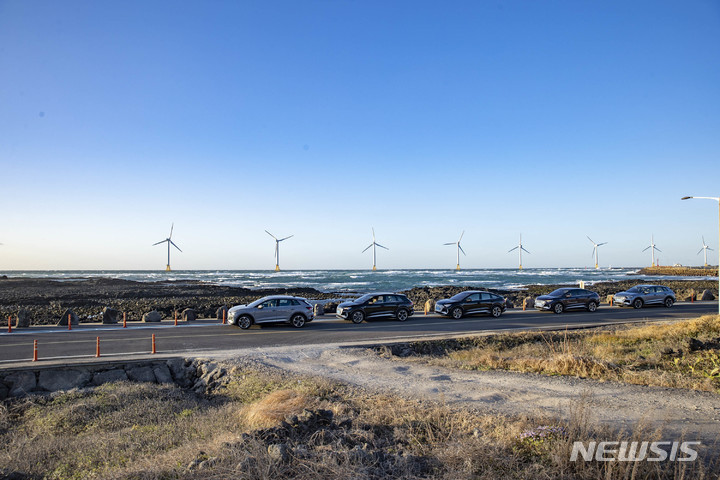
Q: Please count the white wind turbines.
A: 8